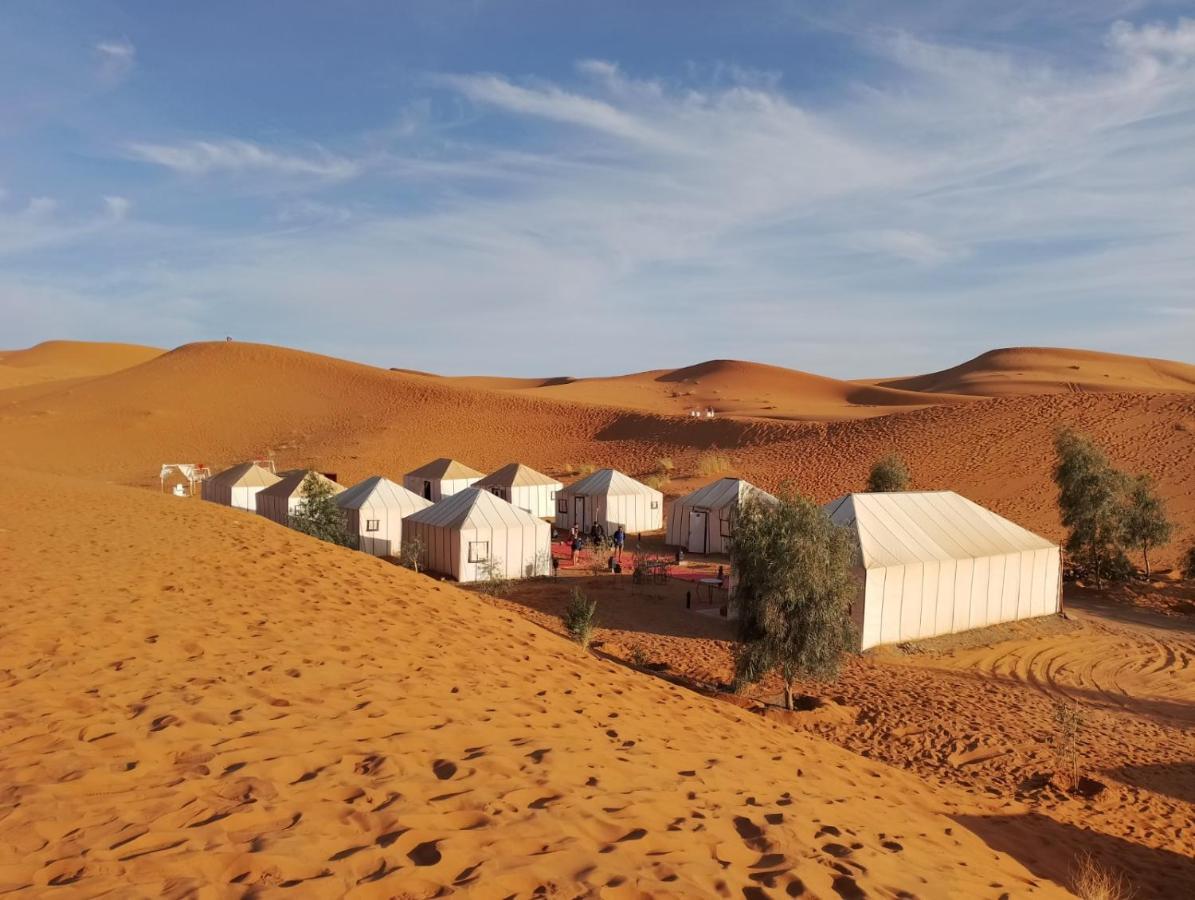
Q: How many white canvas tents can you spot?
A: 9